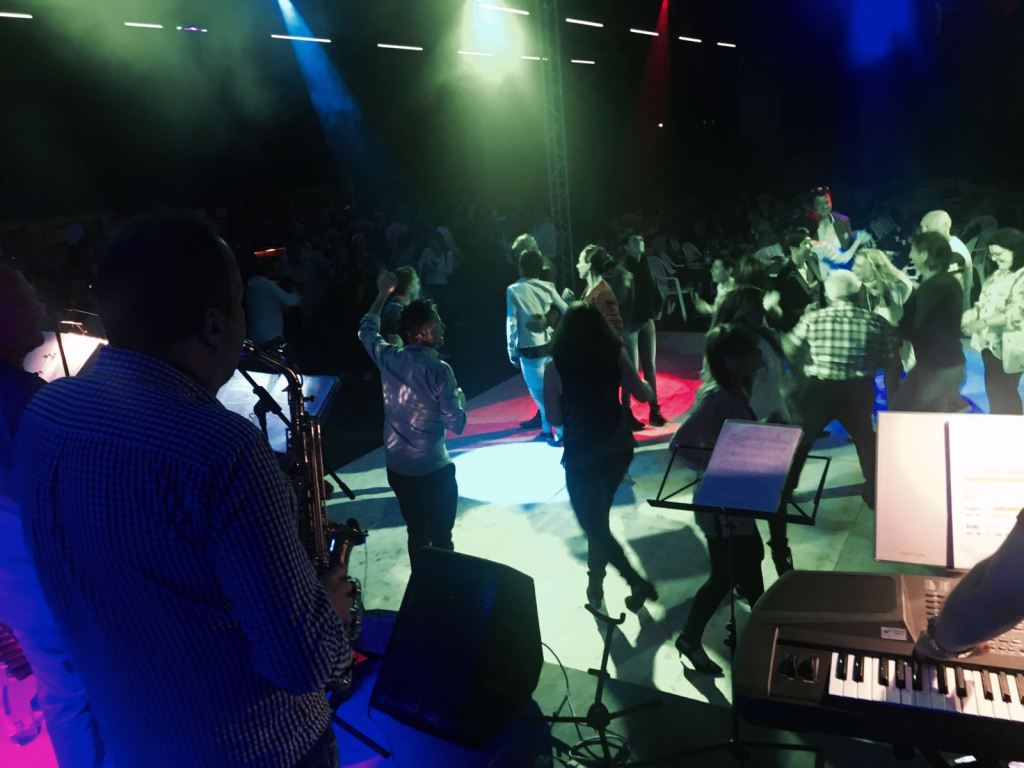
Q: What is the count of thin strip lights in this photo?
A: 13